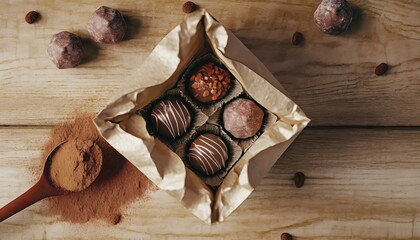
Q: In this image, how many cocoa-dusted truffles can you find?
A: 4